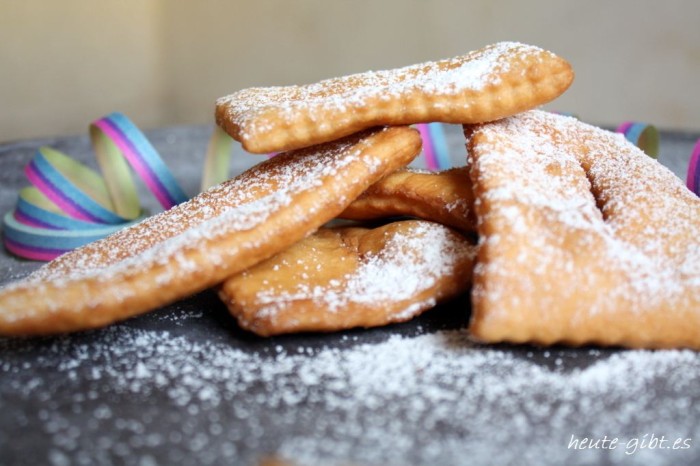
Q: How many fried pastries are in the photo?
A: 5